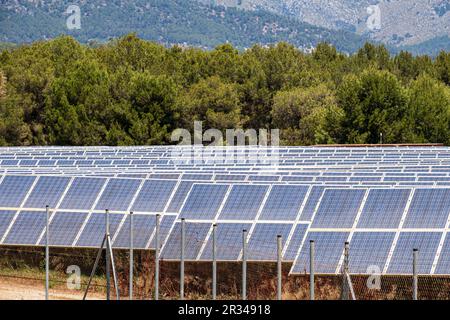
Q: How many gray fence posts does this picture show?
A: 11